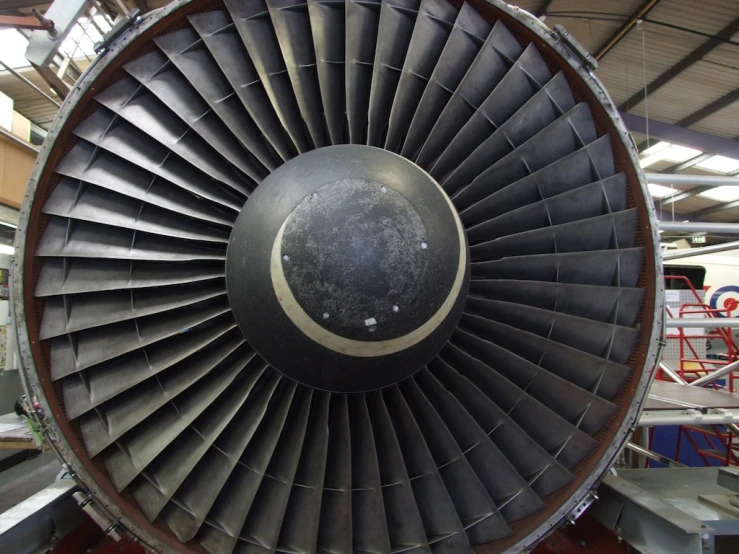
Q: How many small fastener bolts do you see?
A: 6